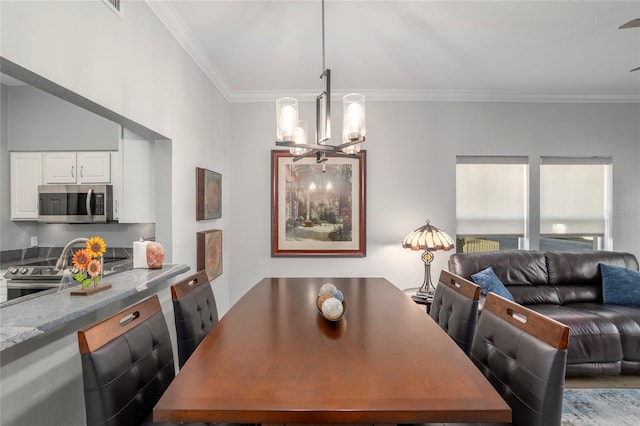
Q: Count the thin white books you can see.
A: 0